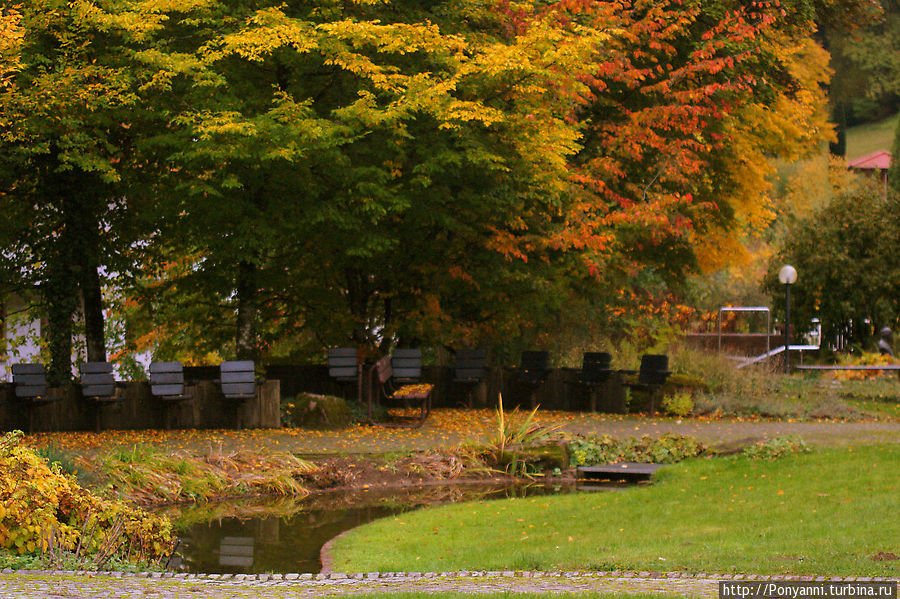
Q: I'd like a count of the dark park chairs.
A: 10